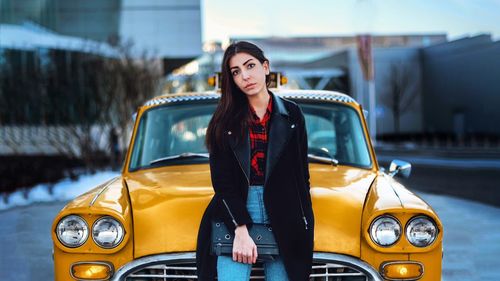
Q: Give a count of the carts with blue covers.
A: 0